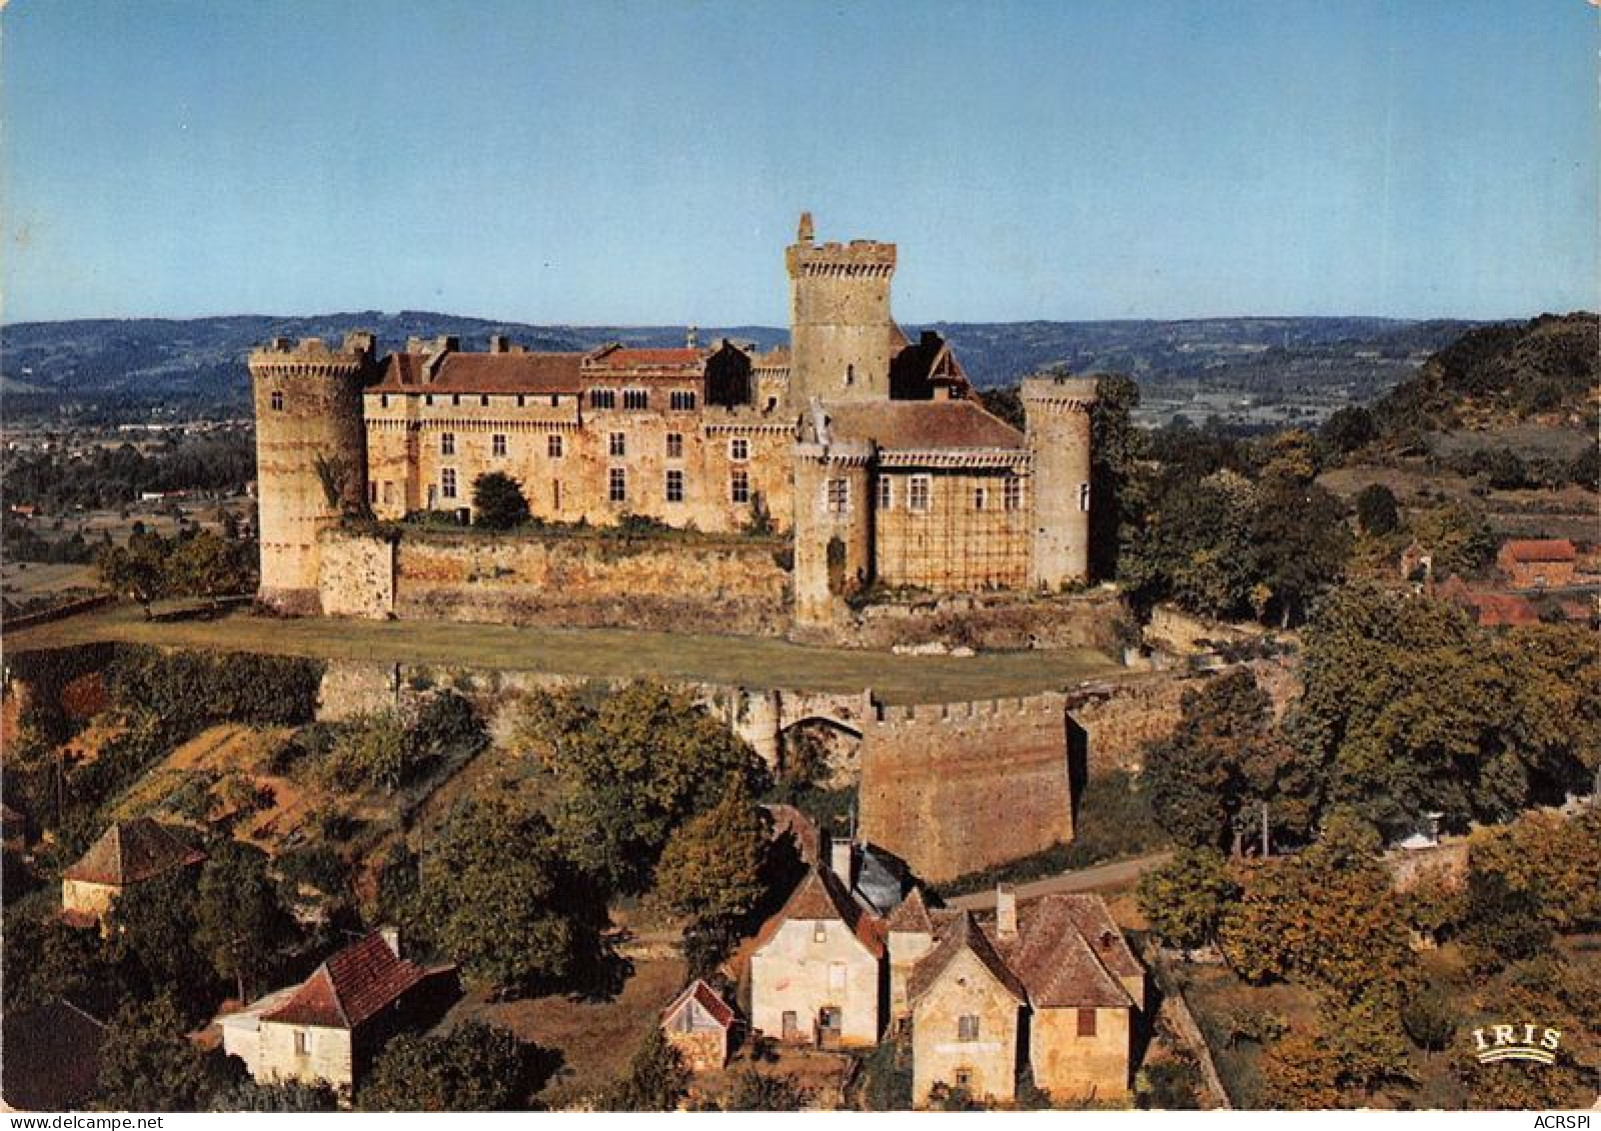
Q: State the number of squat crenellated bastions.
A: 1